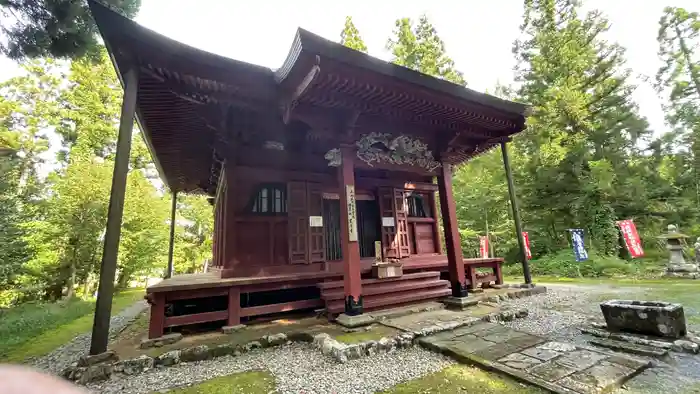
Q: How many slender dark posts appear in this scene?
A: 3